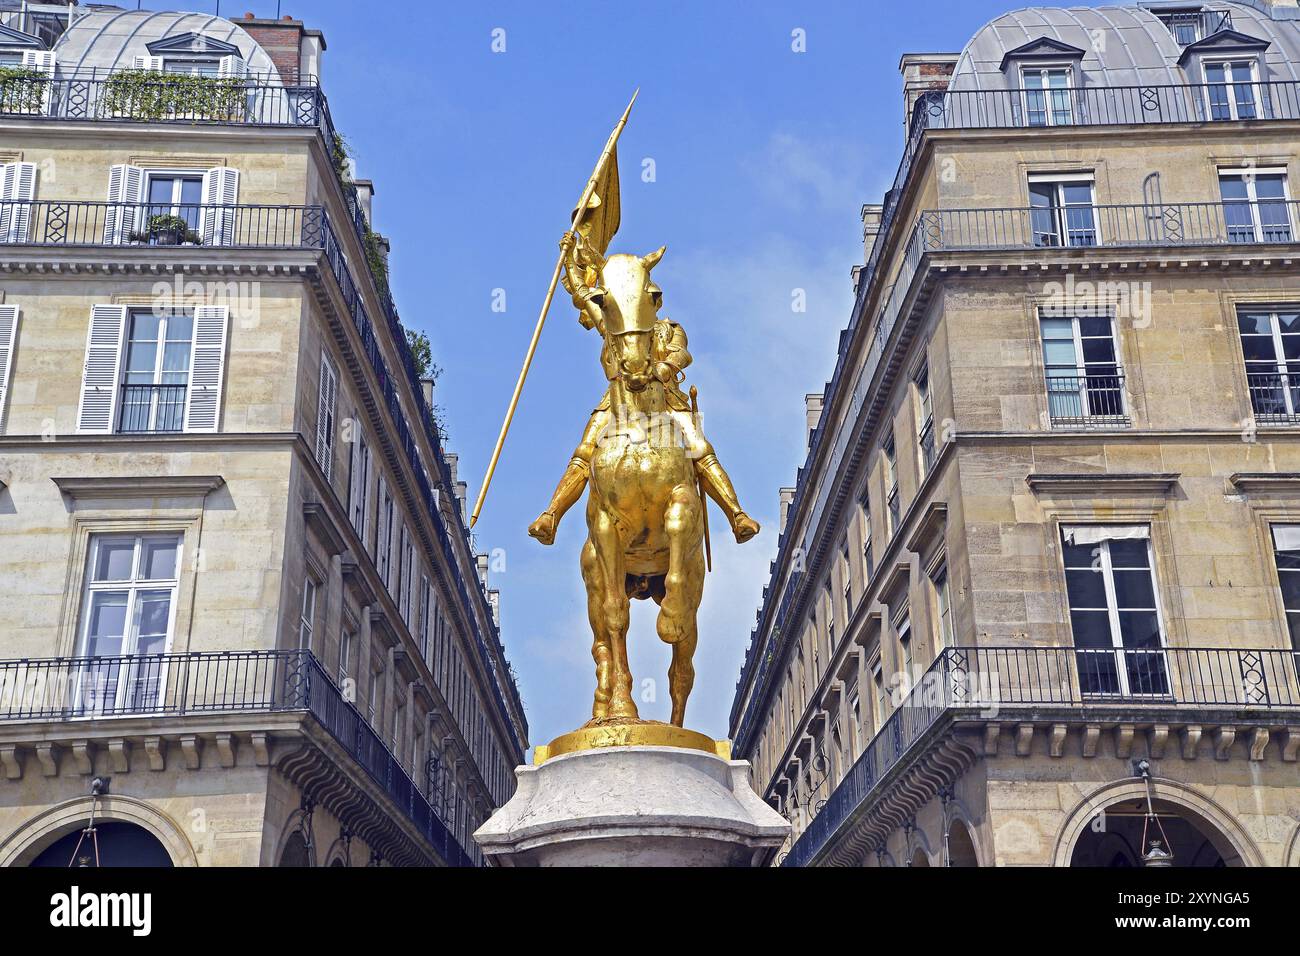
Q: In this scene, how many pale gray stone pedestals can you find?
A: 1